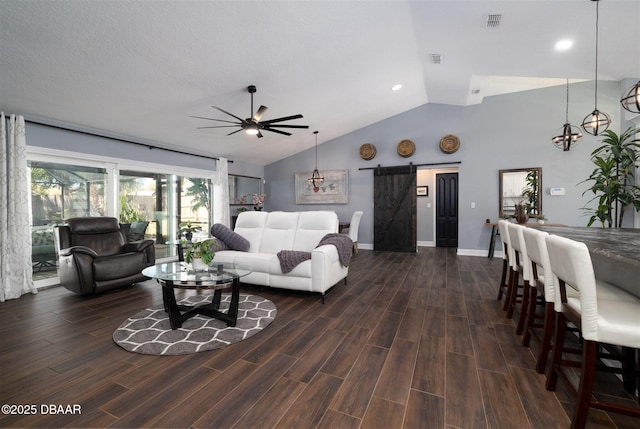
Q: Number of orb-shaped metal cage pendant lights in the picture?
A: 4